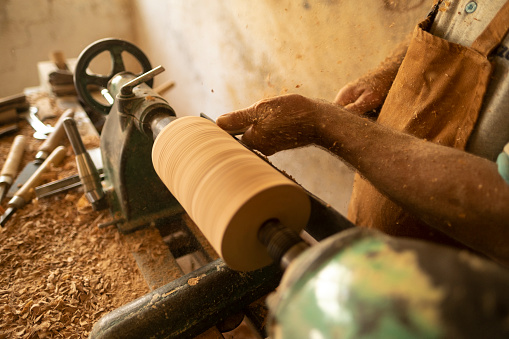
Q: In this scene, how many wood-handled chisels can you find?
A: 3